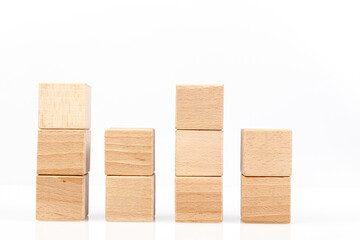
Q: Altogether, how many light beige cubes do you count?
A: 10